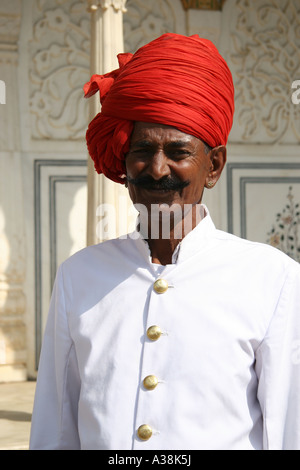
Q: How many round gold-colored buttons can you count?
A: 4